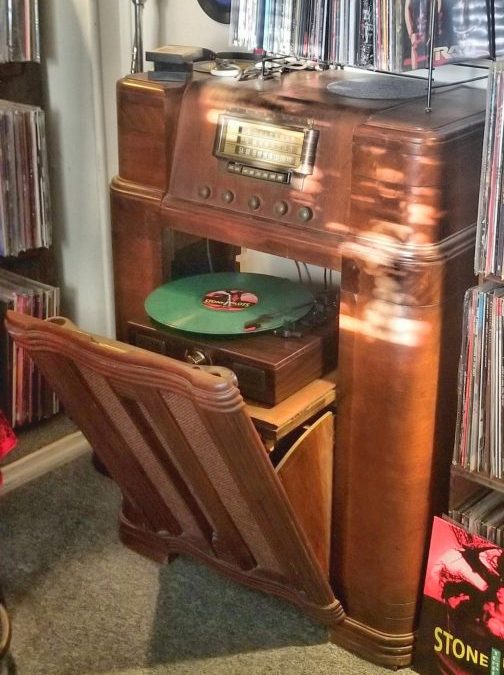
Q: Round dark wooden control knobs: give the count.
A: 5